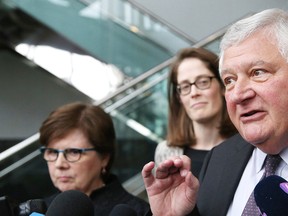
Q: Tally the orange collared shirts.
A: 0